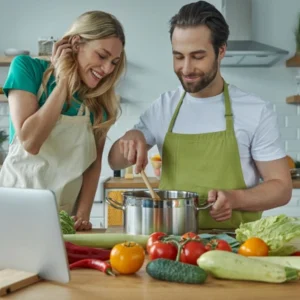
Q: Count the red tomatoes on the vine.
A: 5